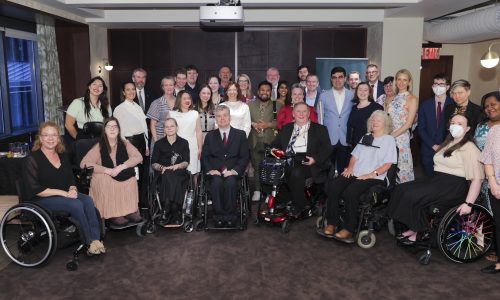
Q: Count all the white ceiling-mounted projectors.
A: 1